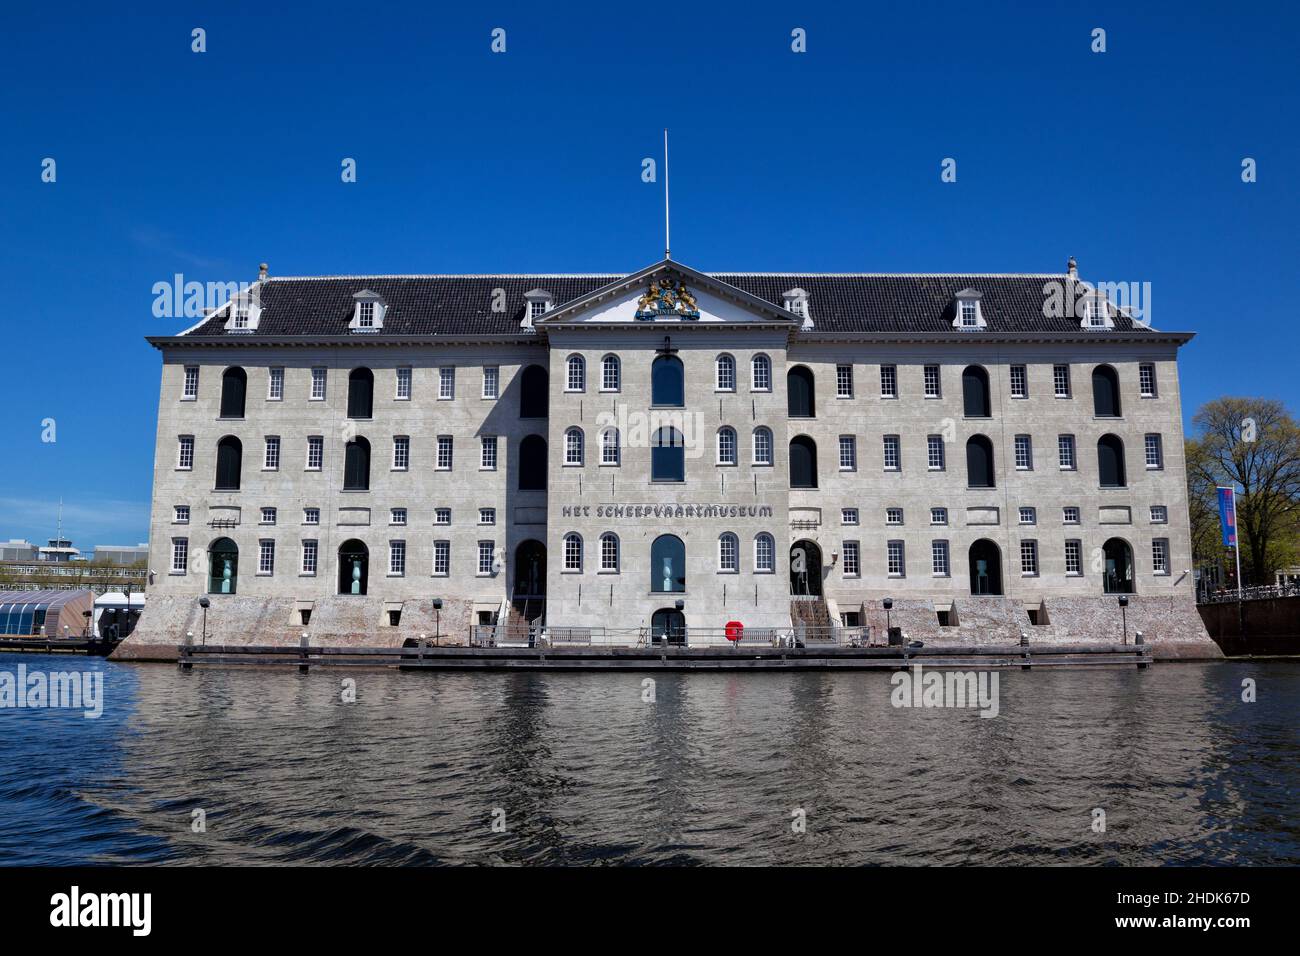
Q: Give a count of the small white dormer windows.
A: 6